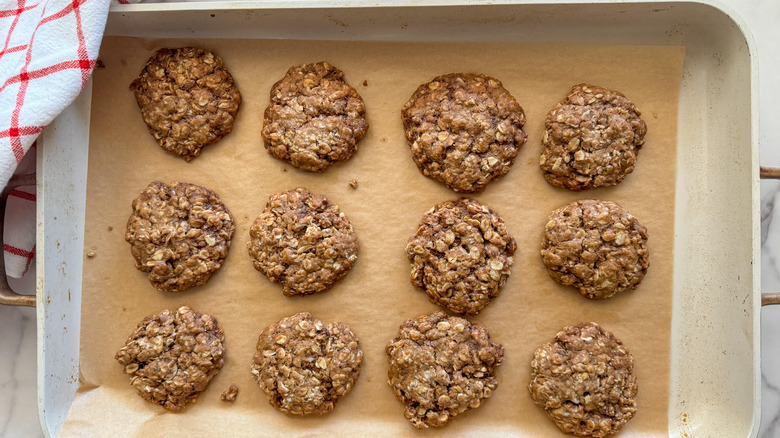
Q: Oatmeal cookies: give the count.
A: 12